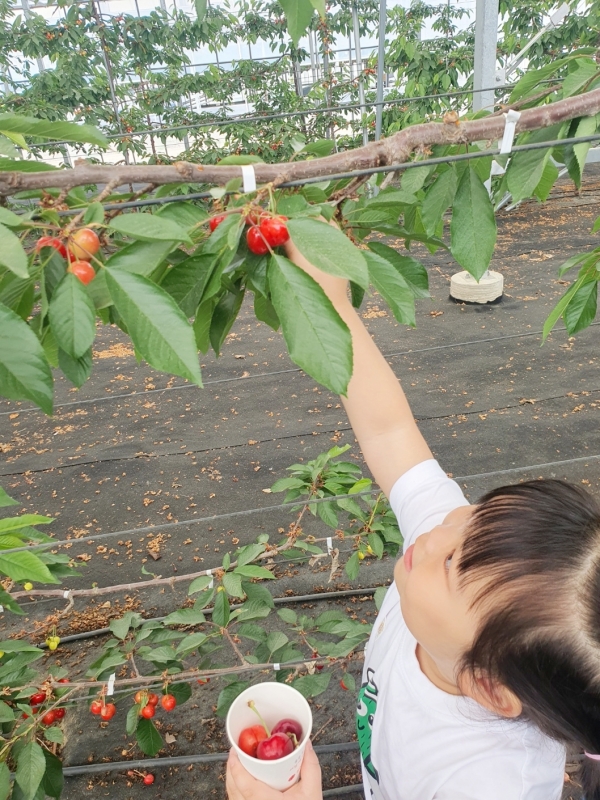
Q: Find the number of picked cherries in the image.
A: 3